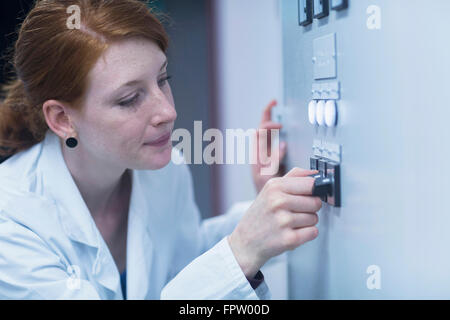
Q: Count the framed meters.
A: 3